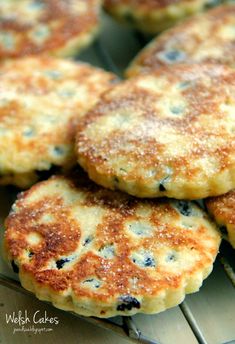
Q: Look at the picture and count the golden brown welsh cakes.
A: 7